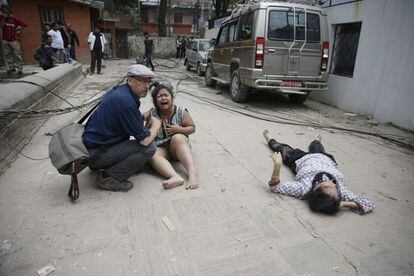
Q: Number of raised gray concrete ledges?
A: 1